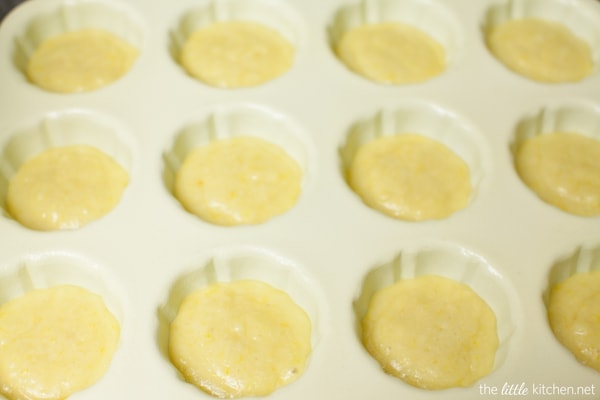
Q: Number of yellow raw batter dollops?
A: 12